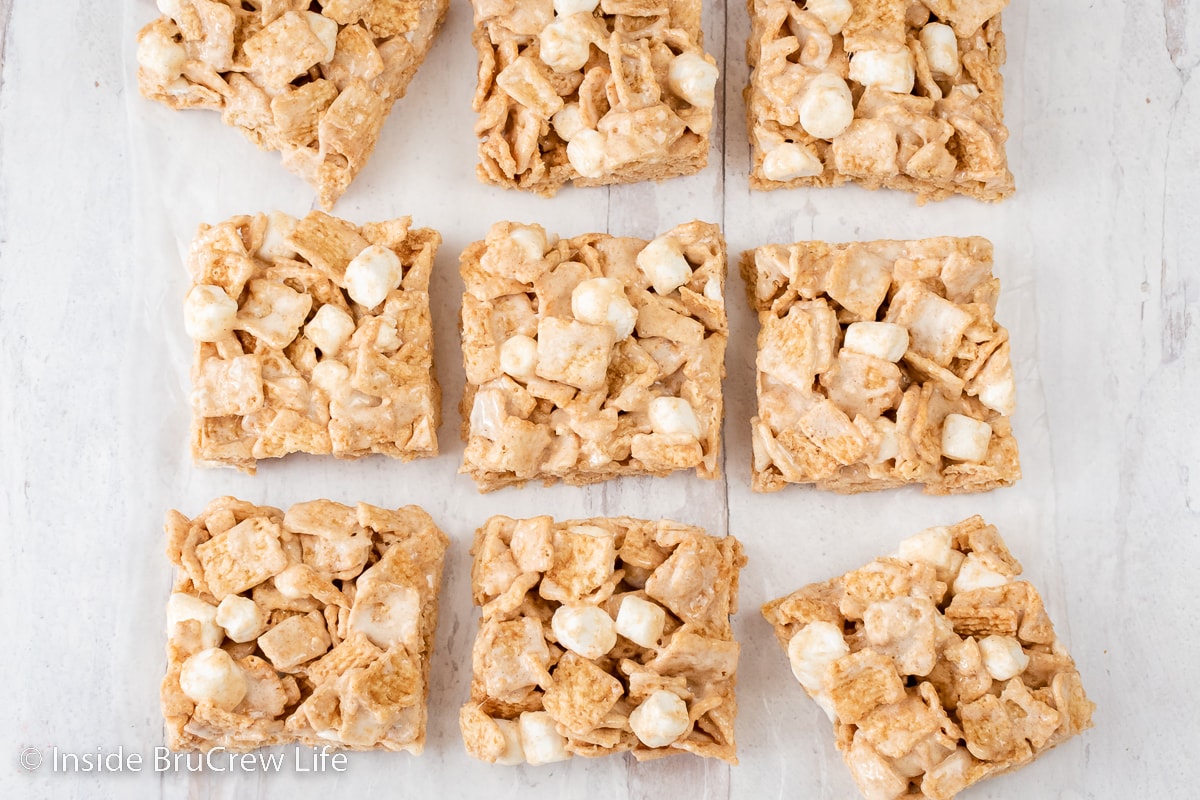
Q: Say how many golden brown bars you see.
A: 9